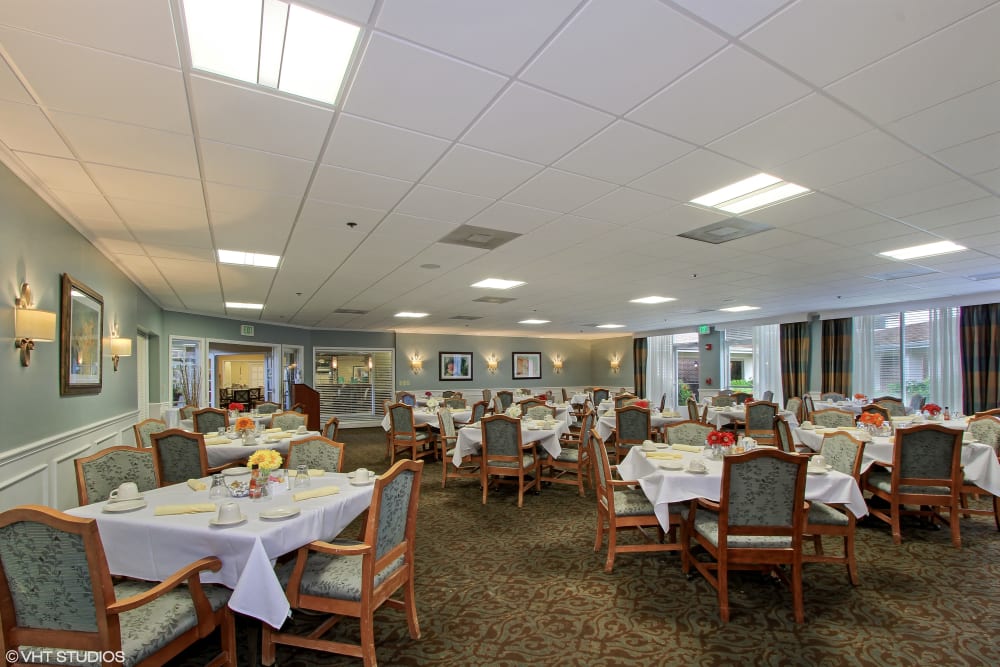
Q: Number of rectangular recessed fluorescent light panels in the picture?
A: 11